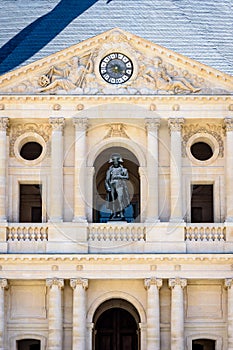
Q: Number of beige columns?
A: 12